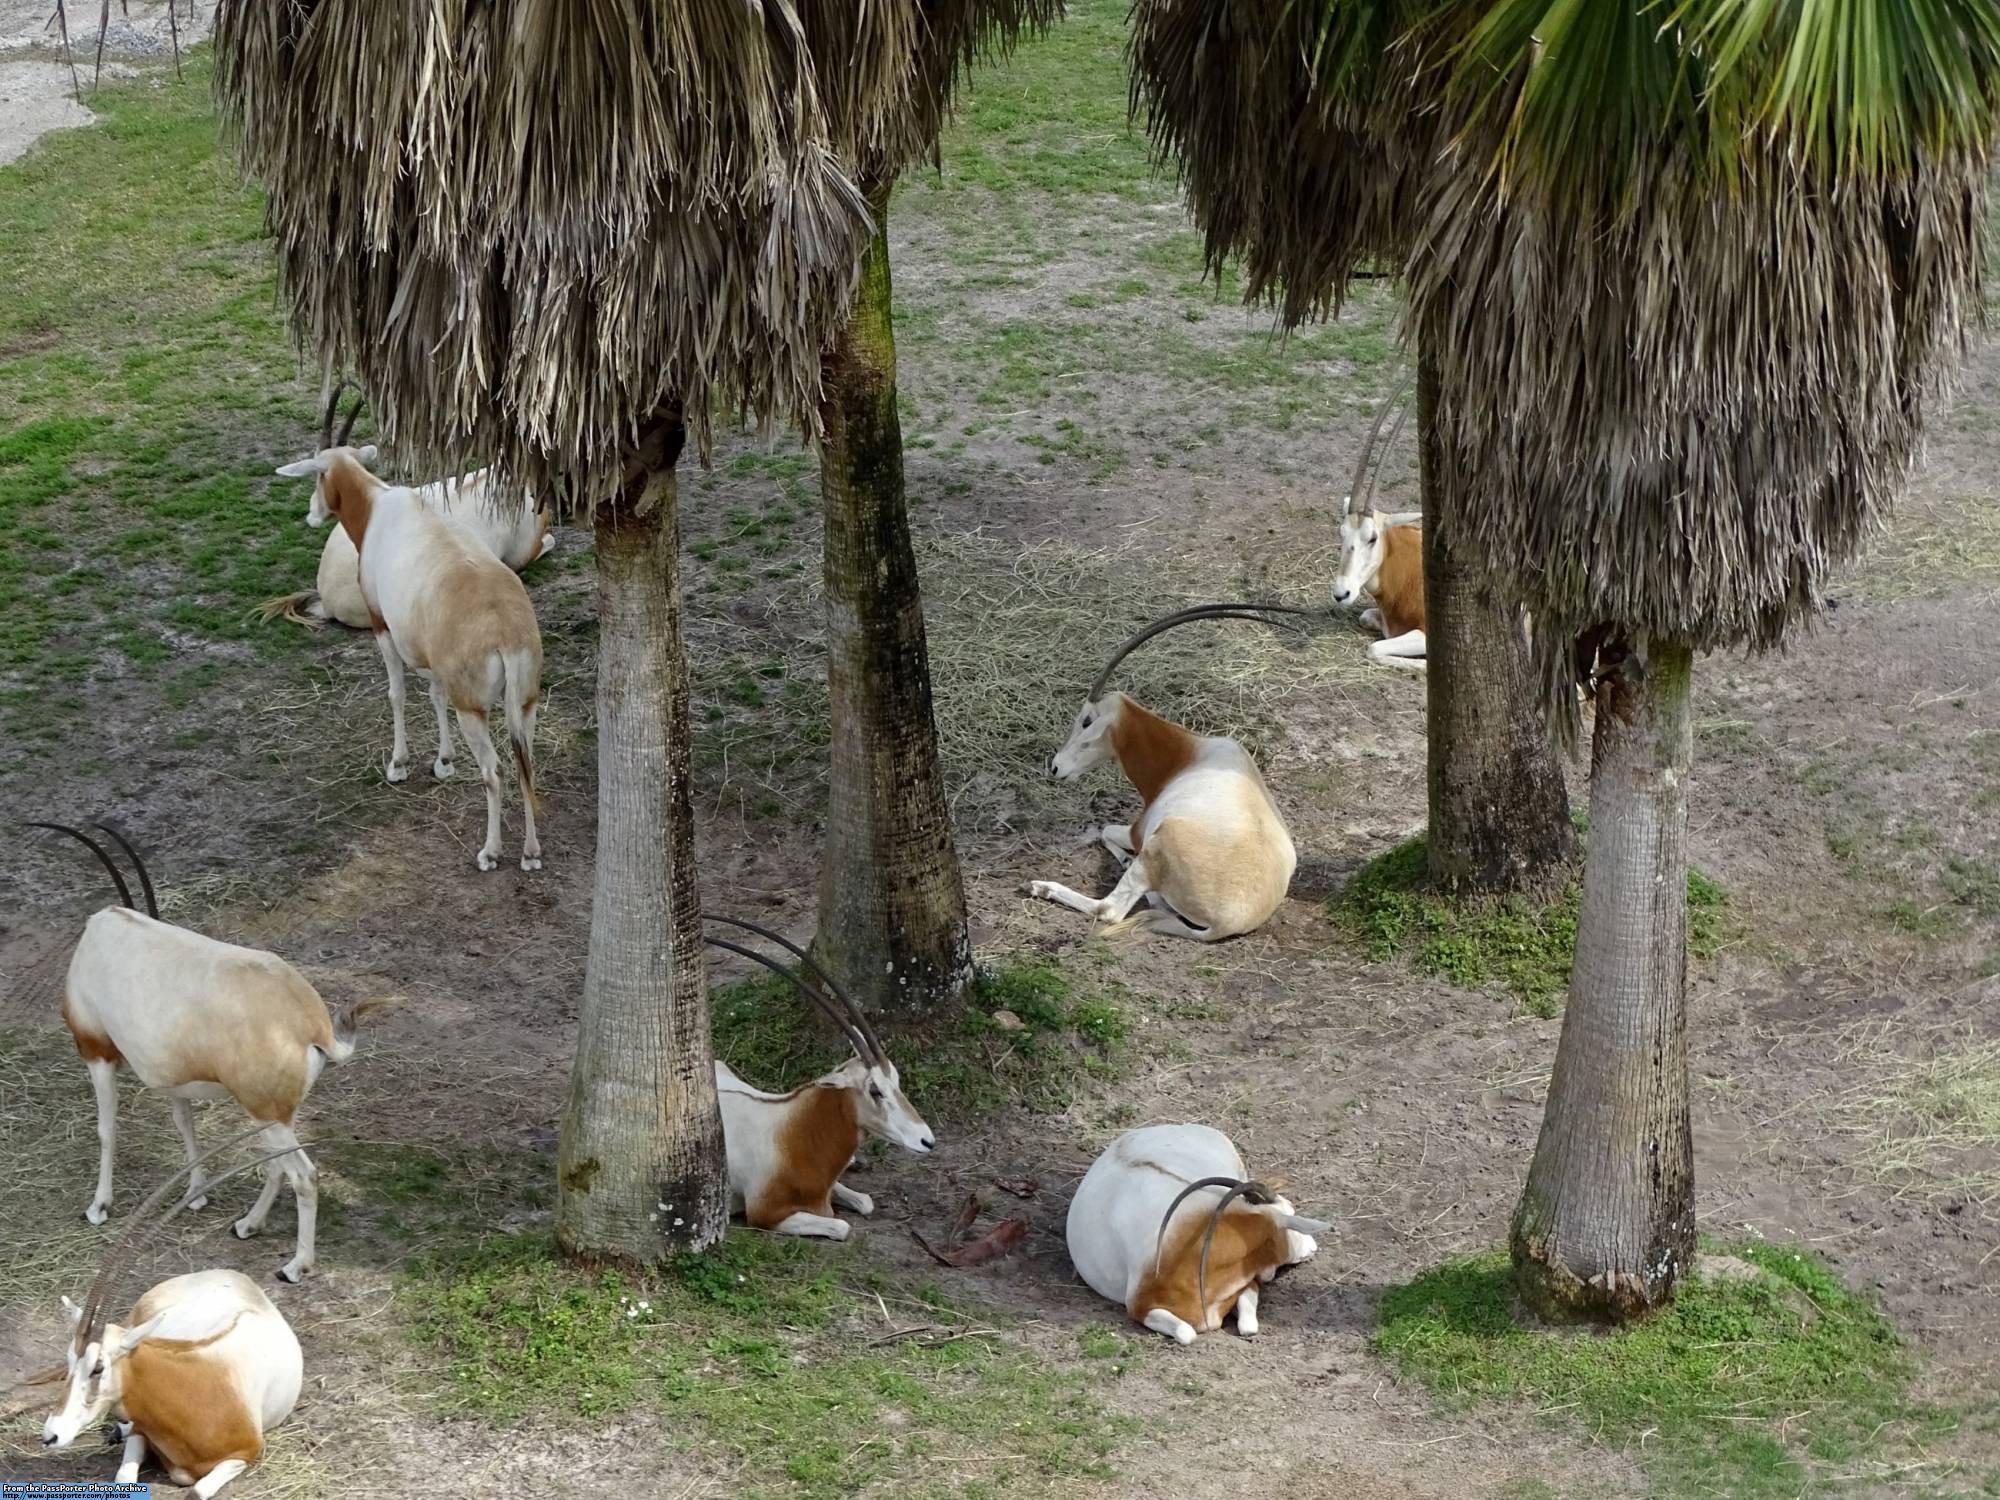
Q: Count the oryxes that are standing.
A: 2